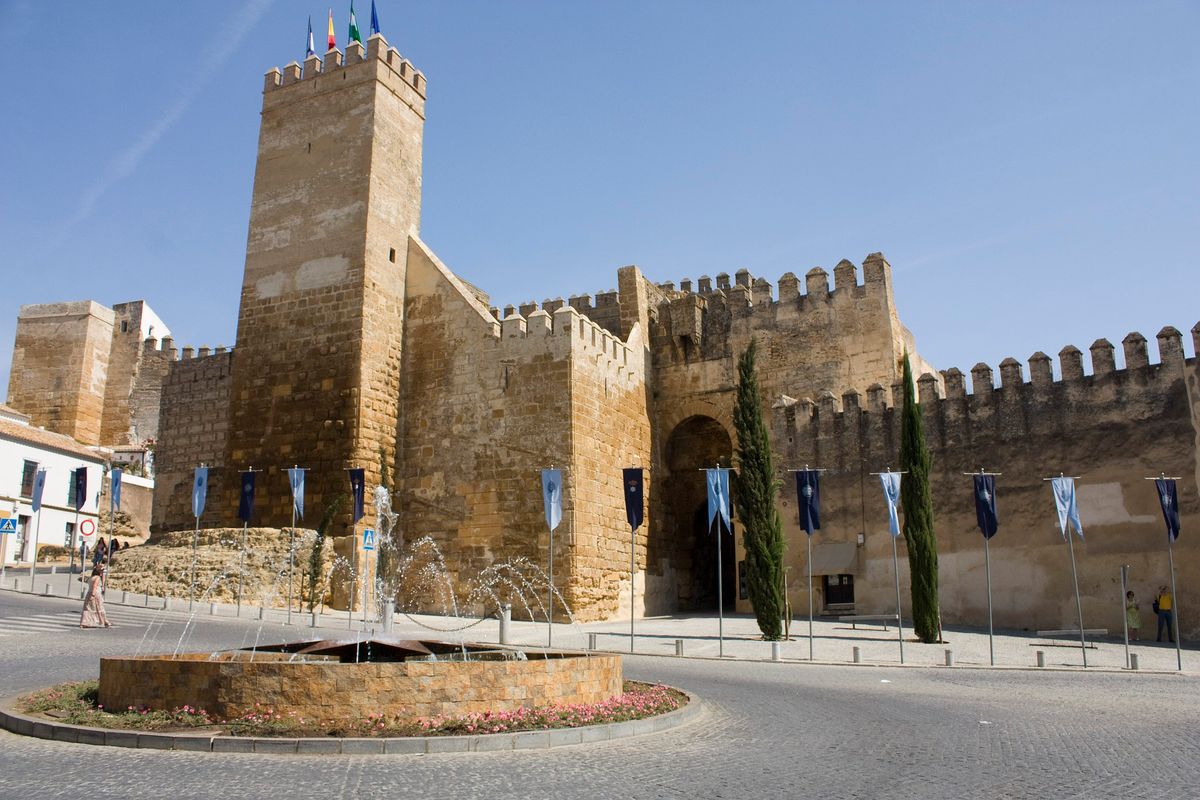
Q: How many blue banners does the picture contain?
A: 15